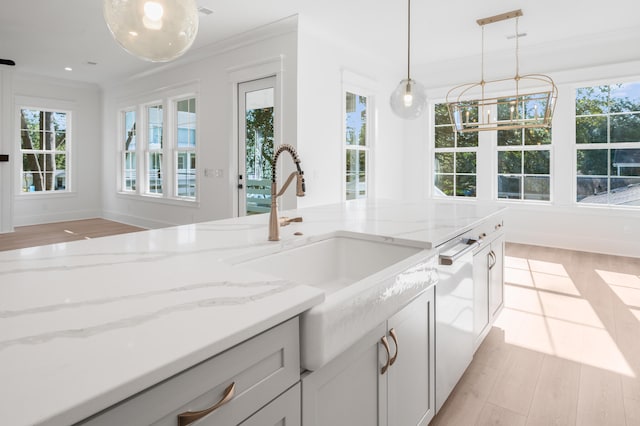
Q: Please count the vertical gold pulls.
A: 4